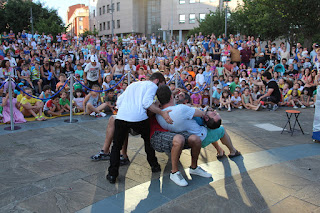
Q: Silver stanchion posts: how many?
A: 5